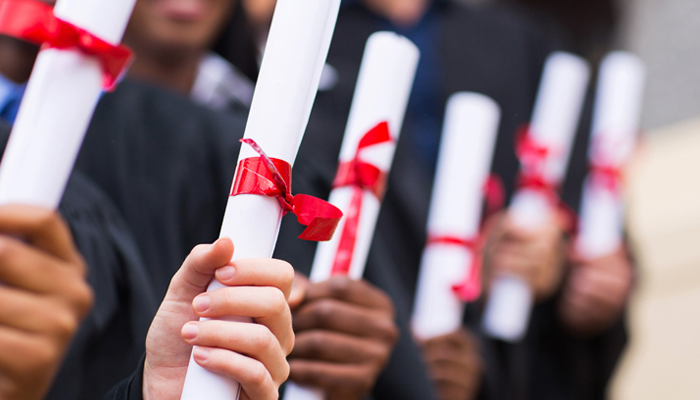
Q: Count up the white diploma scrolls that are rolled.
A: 6